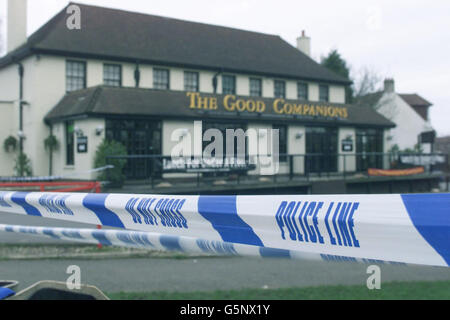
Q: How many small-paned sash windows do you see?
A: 9